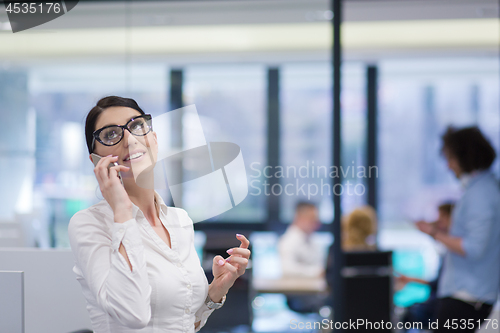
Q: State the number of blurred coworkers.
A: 4